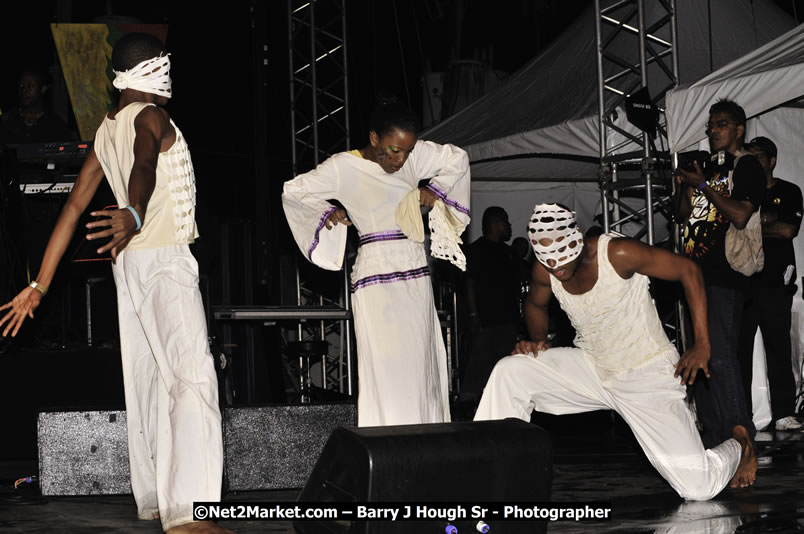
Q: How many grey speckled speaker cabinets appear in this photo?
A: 2